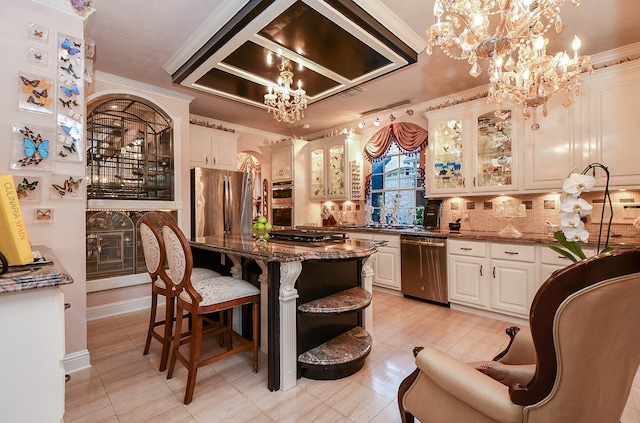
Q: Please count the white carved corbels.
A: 4